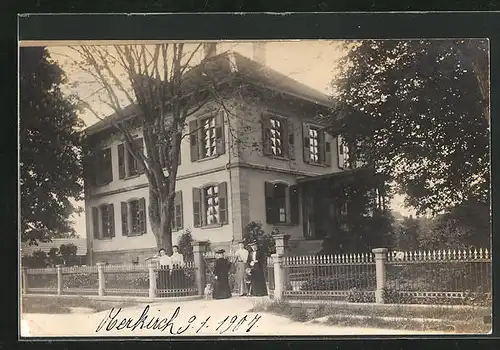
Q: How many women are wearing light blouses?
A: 3